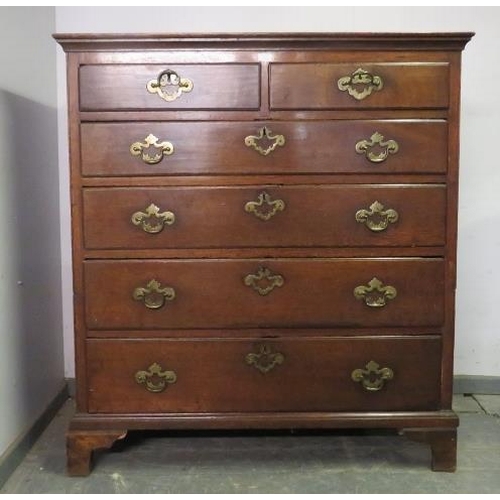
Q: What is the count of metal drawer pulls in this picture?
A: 10